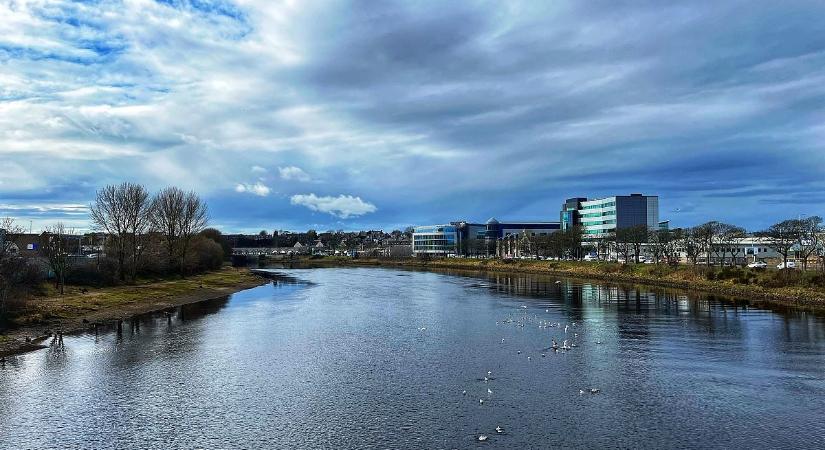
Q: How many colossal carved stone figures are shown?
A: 0